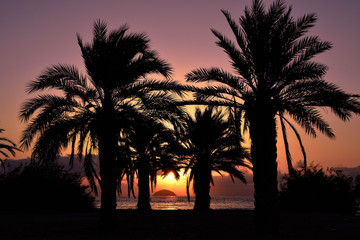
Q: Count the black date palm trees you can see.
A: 4